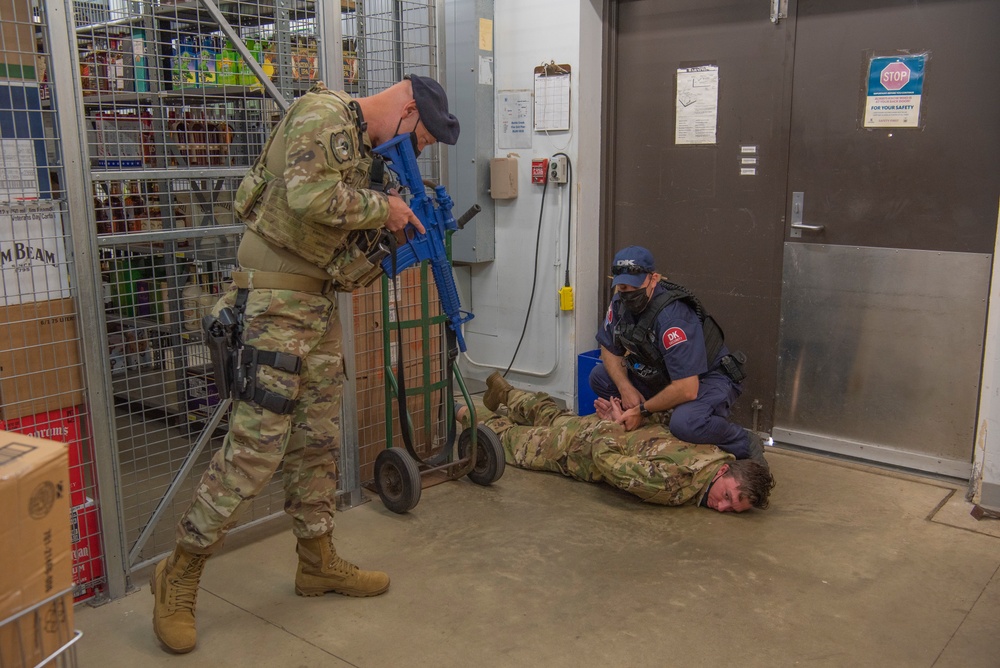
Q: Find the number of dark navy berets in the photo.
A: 1